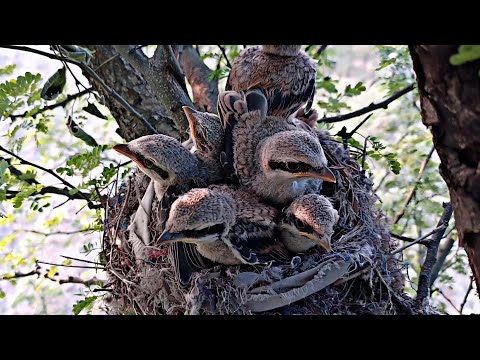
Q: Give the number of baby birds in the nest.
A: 6